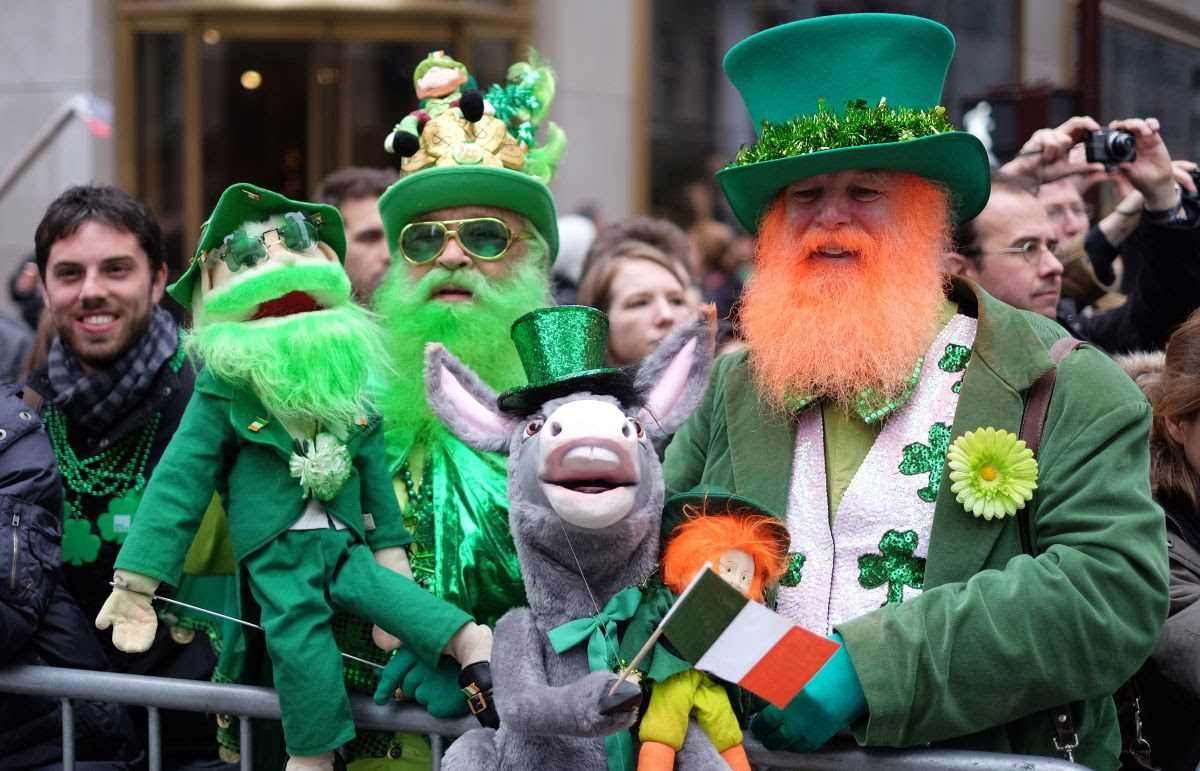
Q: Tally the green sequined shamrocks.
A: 4